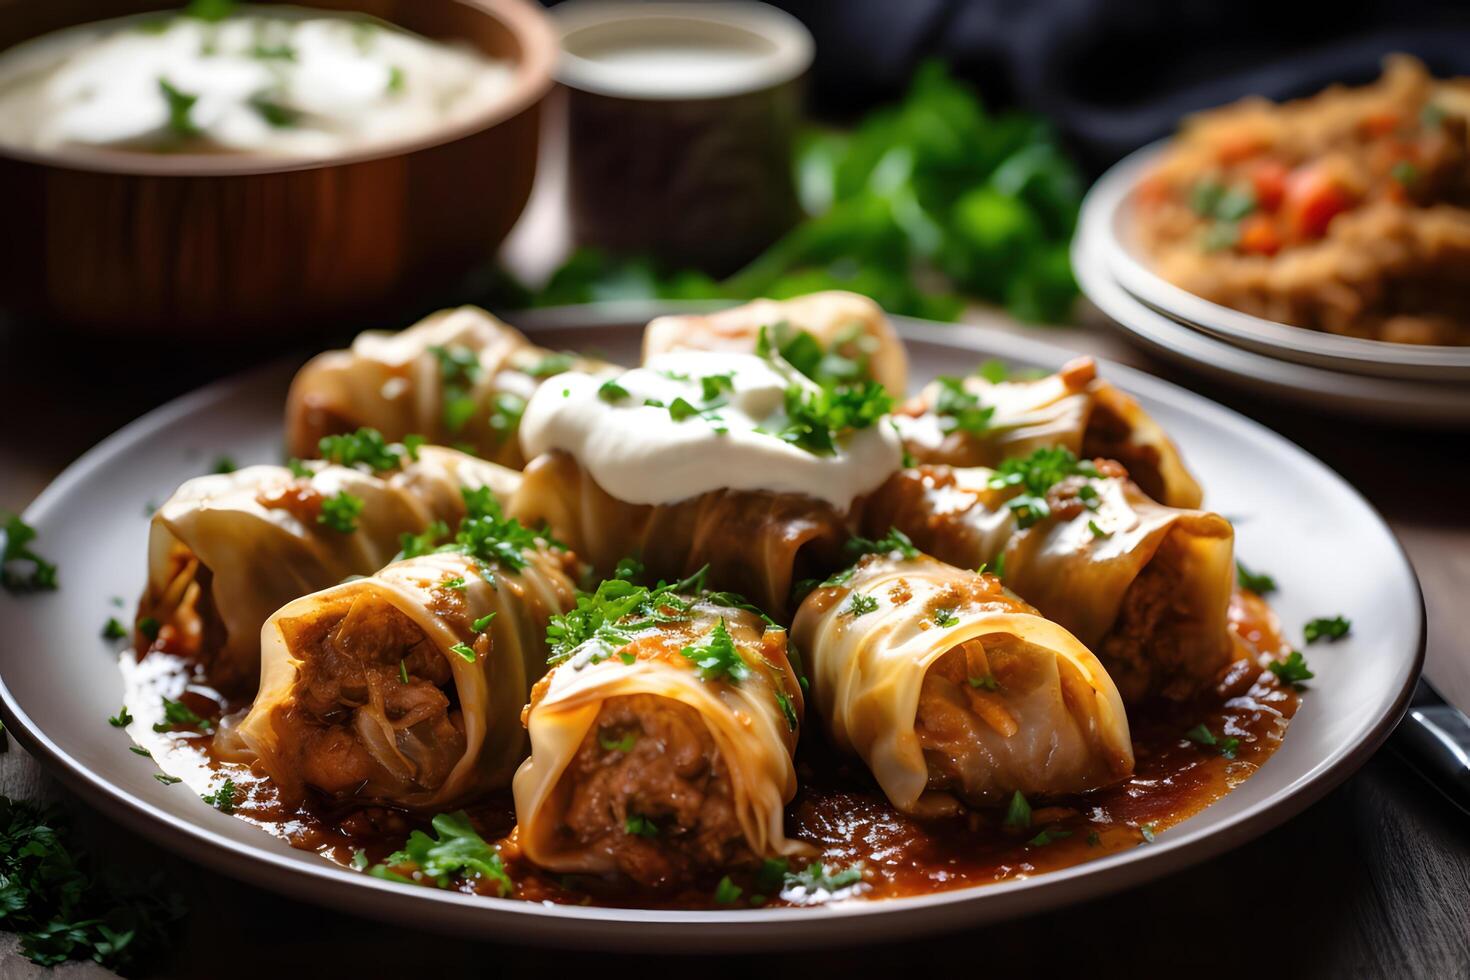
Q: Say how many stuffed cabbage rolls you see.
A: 9